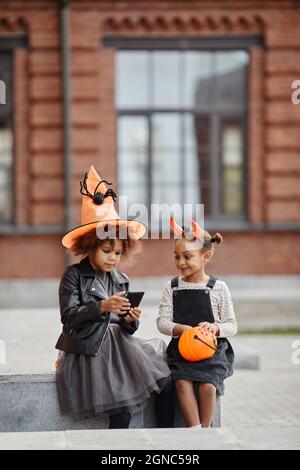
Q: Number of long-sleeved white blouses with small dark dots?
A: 1